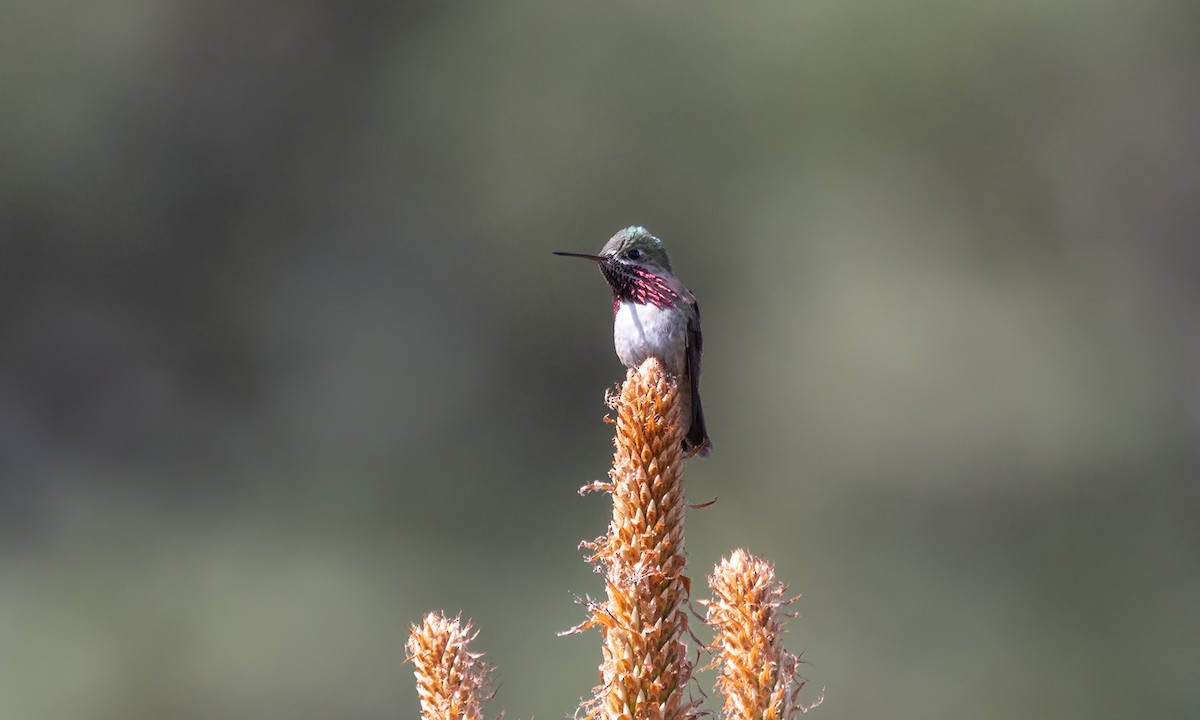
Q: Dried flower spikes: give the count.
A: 3